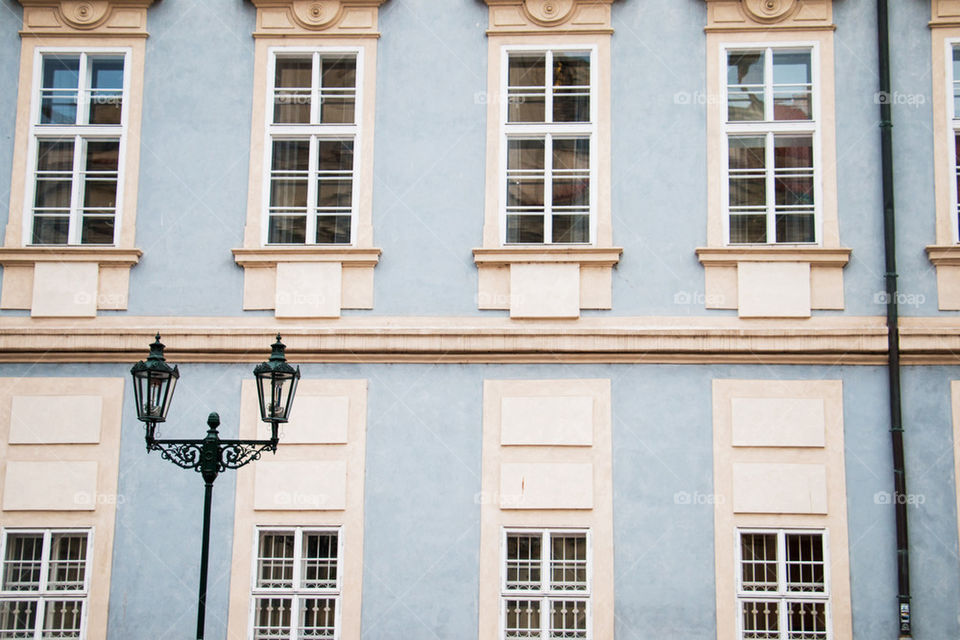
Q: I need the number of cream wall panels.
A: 12